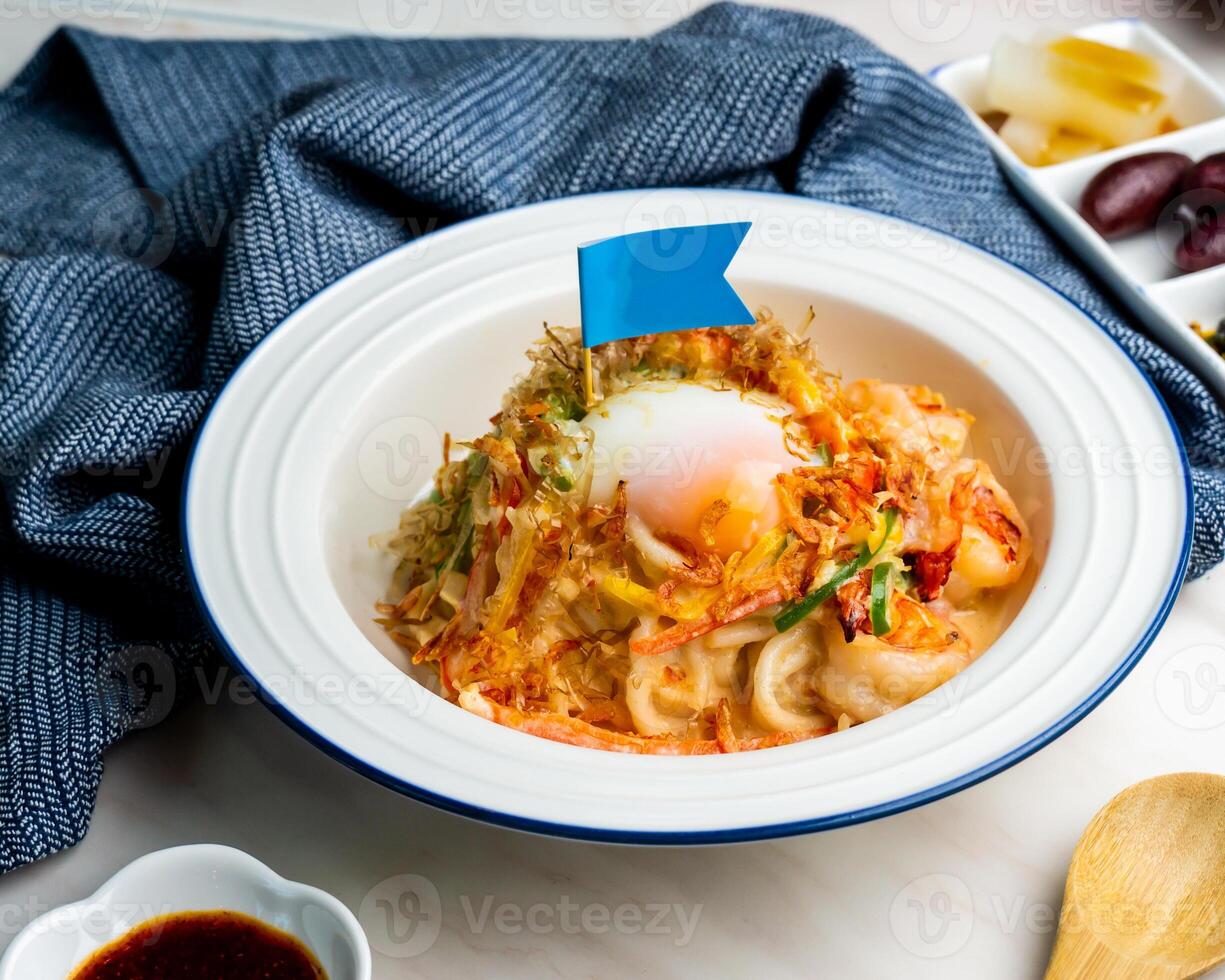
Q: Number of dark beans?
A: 3